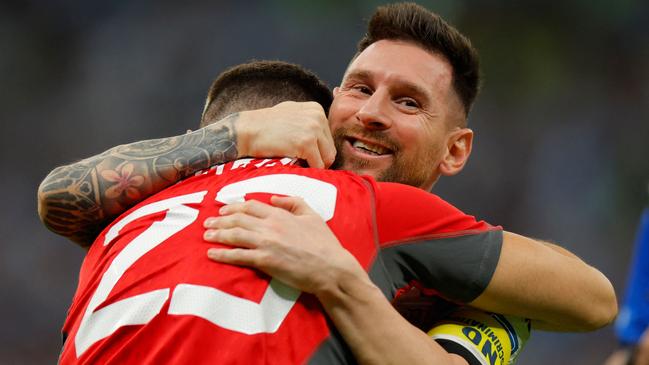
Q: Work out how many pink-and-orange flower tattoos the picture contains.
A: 1